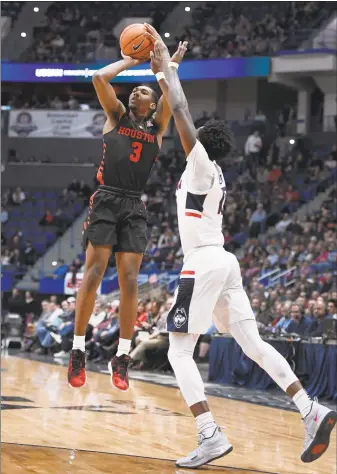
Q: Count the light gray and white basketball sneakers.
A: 2